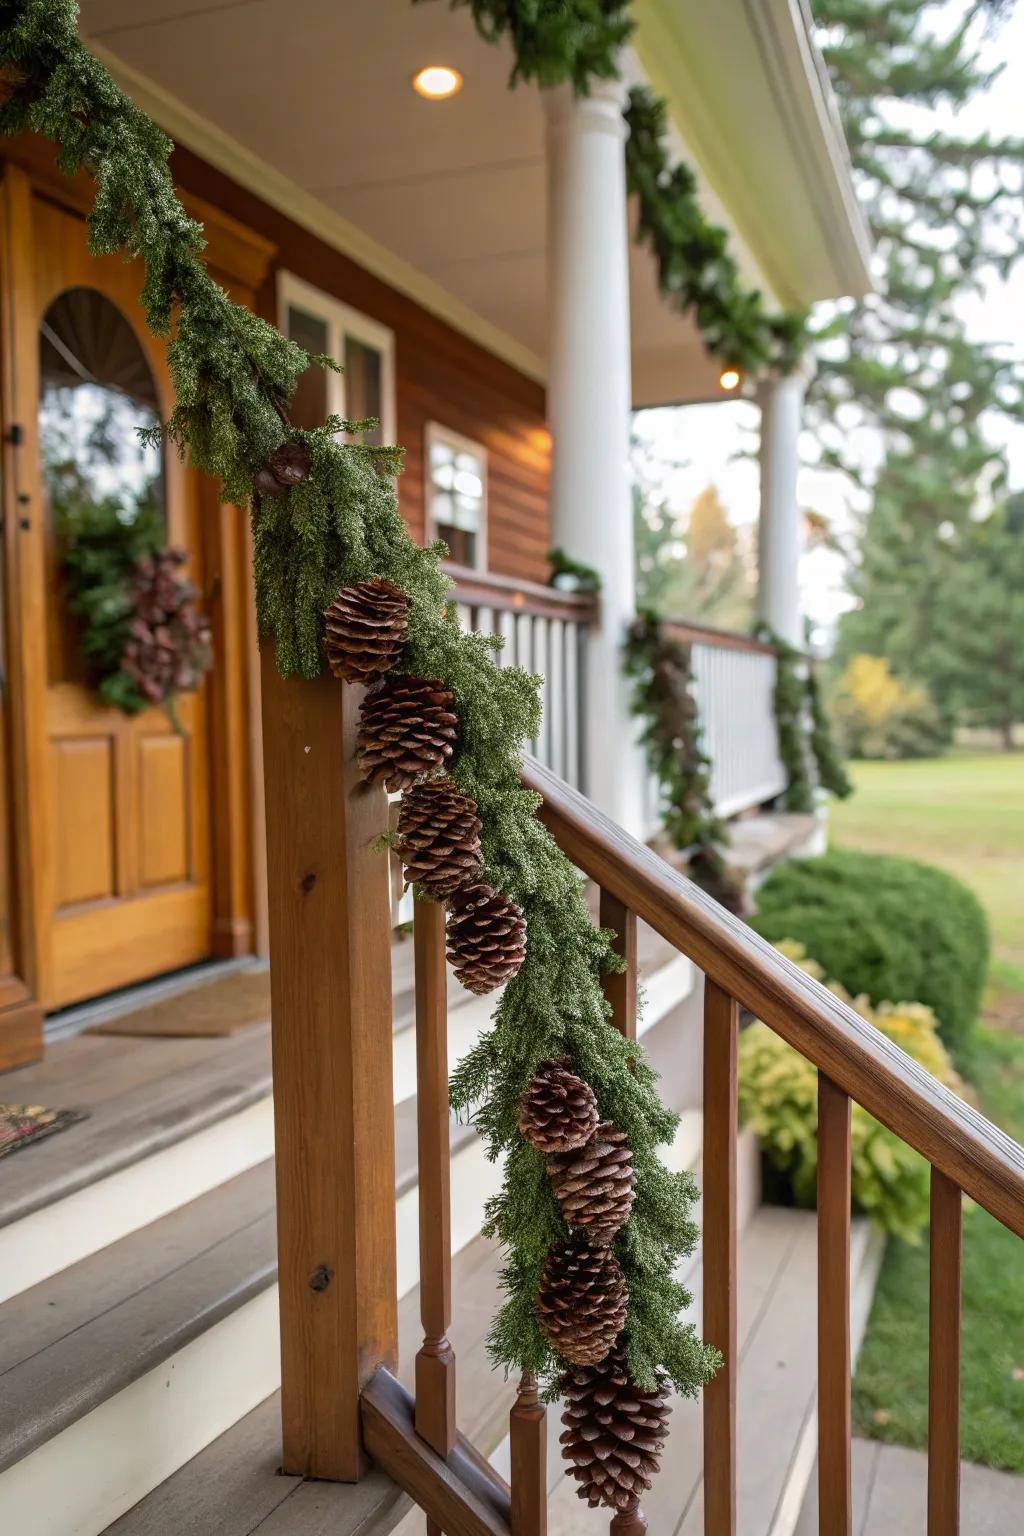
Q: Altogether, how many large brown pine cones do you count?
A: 8